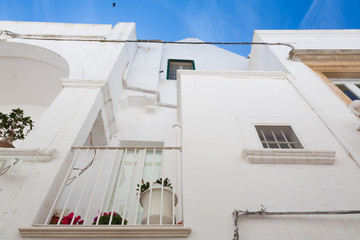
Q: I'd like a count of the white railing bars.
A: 11